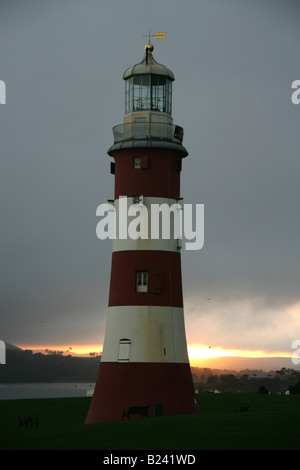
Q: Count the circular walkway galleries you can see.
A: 1